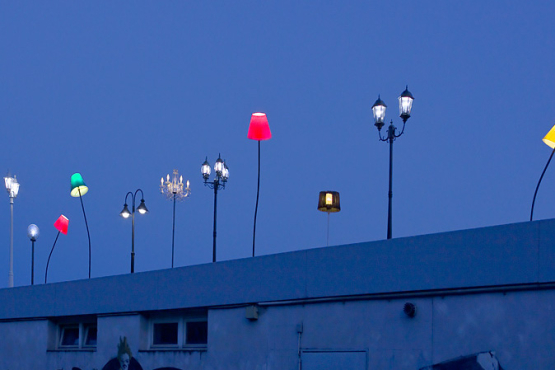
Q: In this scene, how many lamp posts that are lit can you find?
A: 11